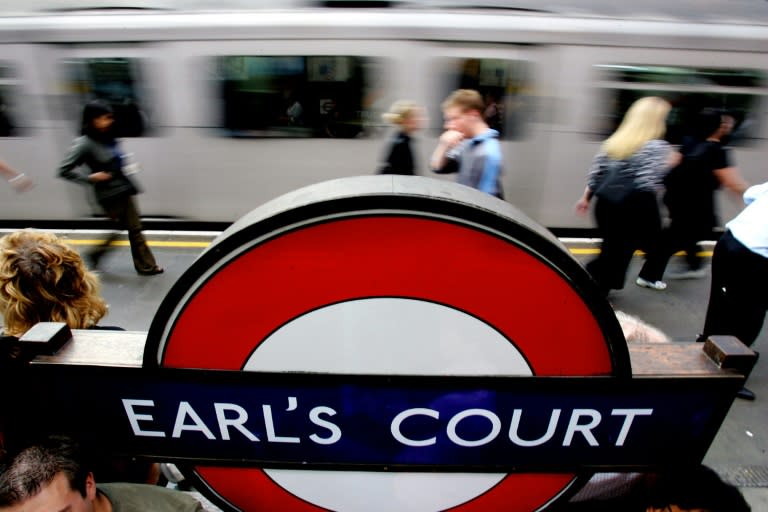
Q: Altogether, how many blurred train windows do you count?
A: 5